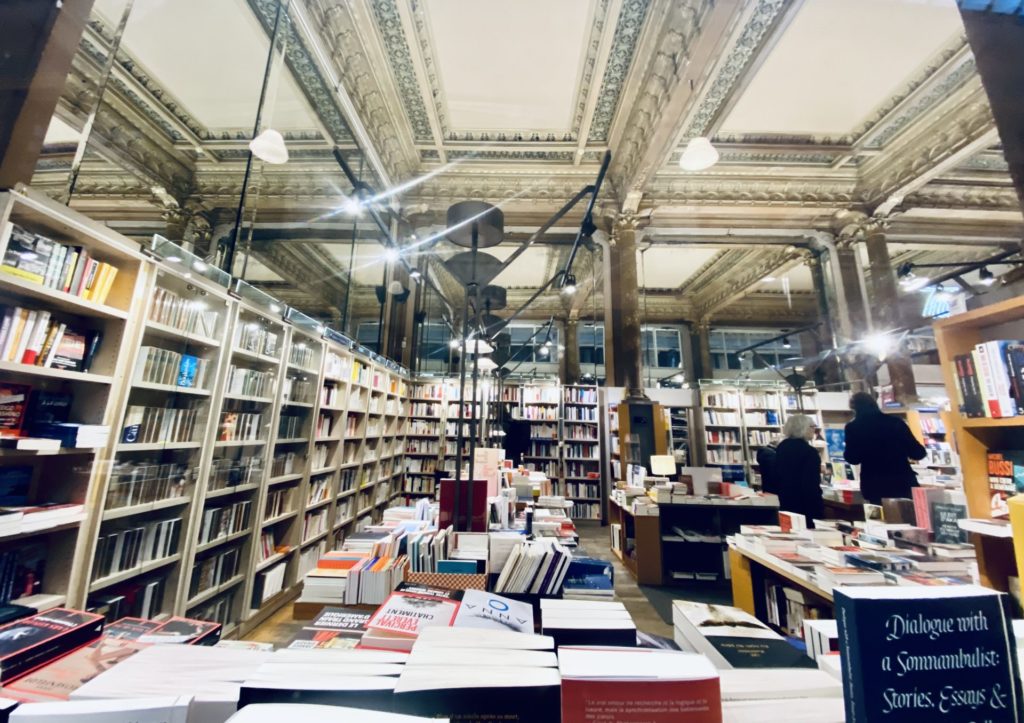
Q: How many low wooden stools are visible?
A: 0